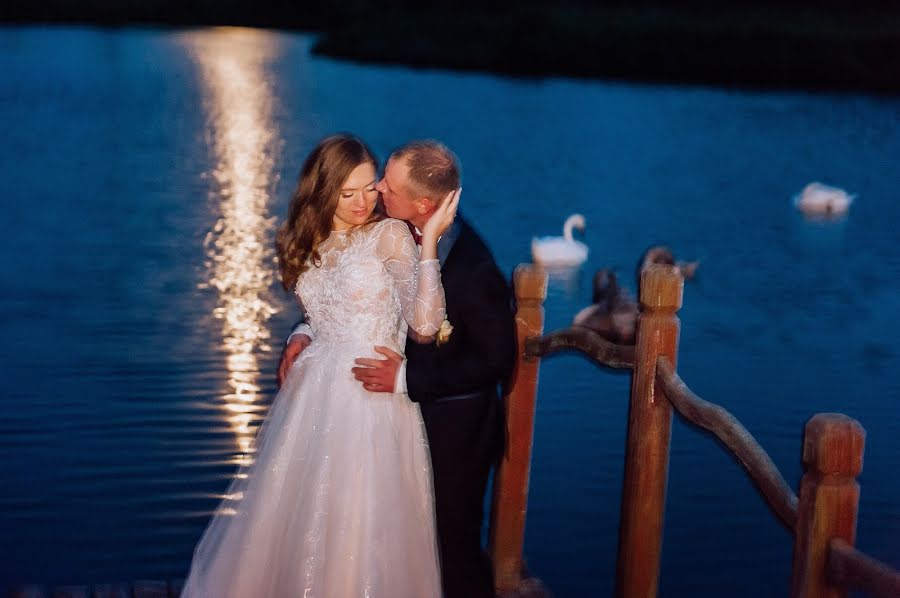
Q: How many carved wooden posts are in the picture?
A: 3